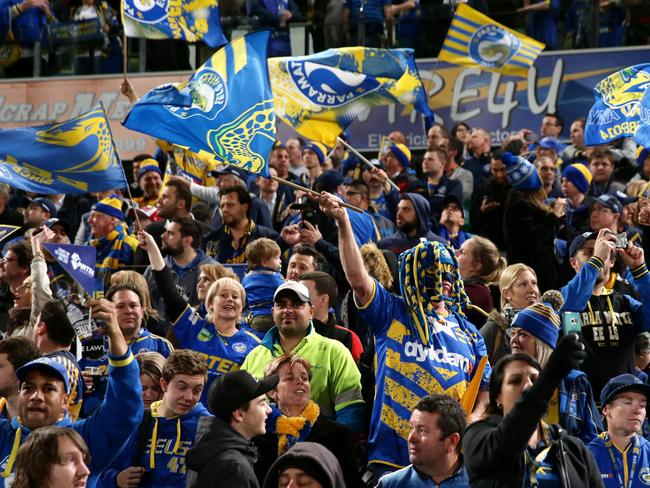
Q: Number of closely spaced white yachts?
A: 0